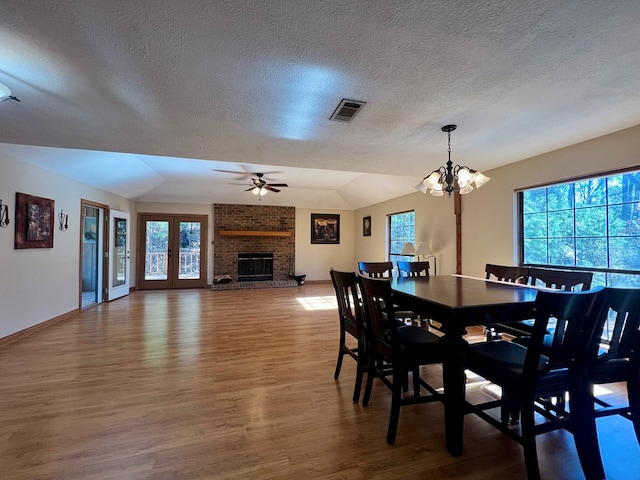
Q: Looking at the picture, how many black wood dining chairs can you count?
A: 8